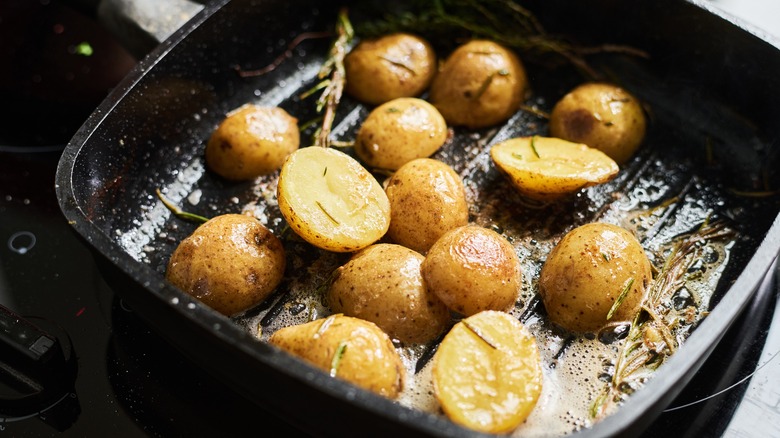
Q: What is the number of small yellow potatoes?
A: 14